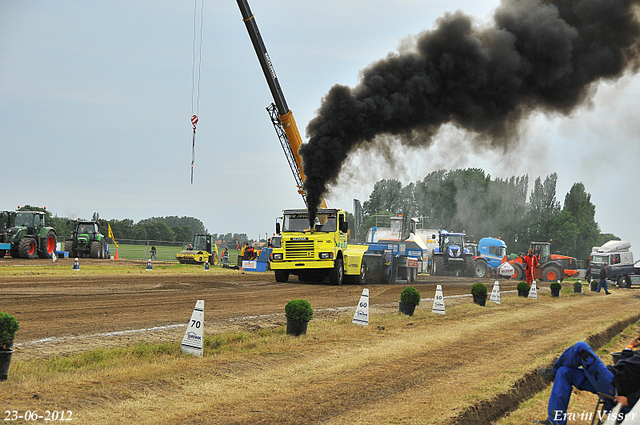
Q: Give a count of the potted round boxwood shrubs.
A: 8